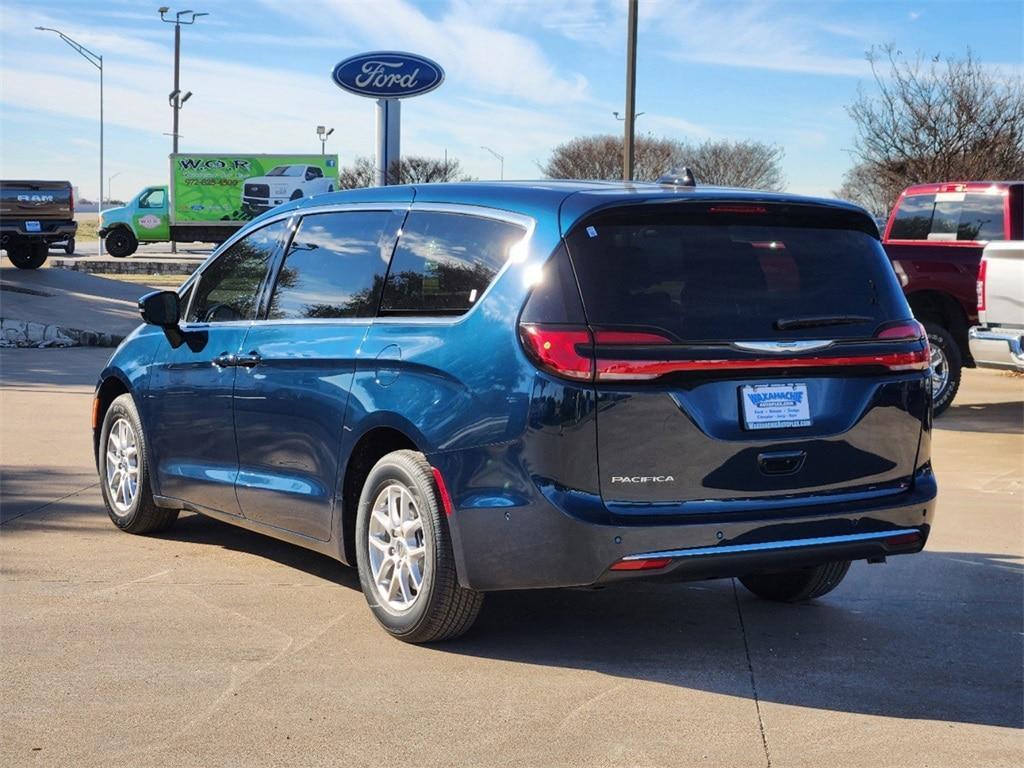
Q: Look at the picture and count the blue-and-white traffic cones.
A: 0